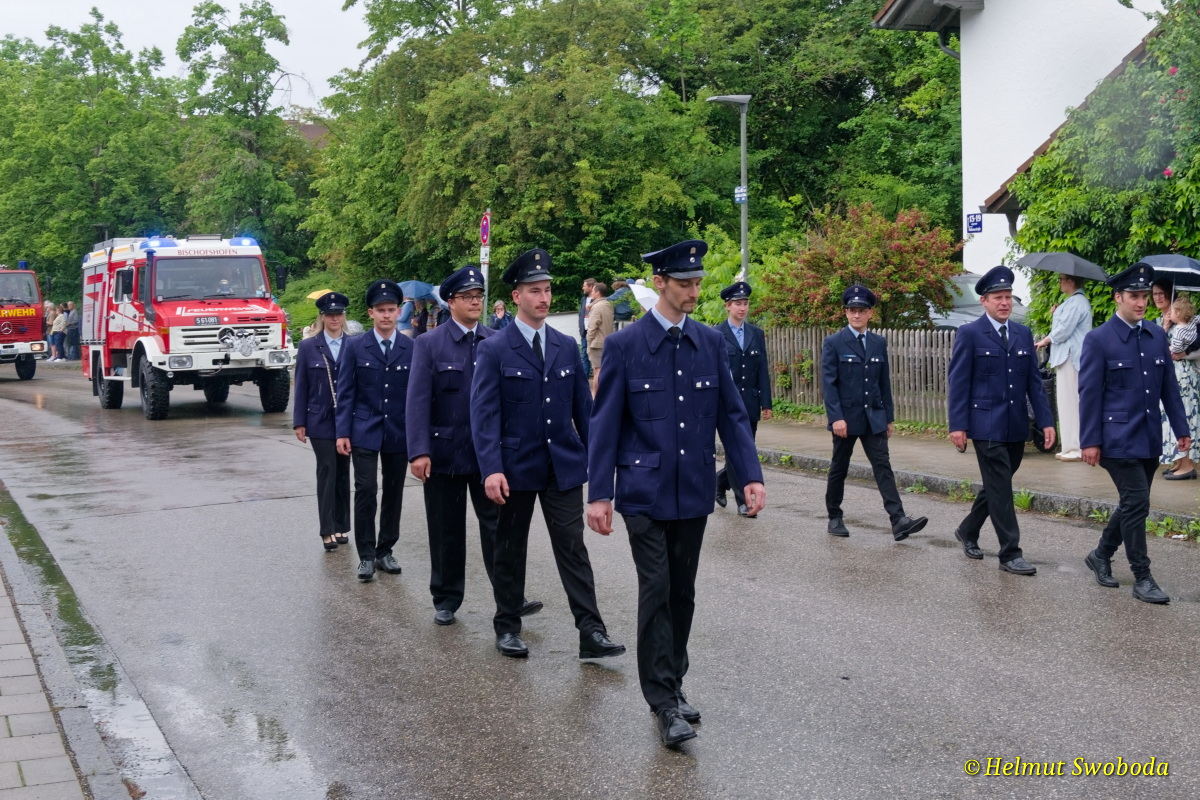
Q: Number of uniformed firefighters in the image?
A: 9